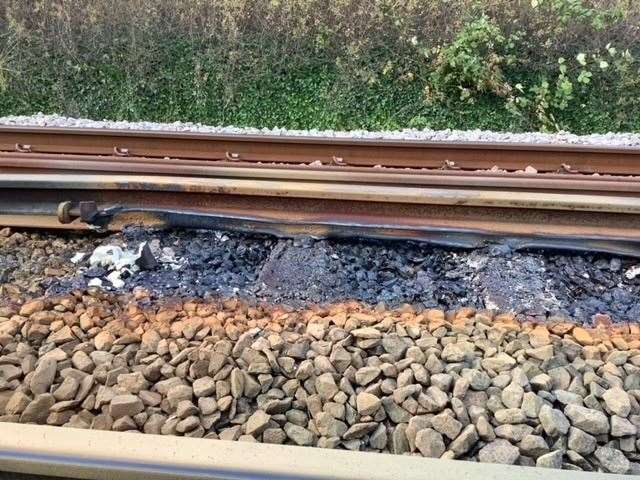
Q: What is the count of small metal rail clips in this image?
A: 6